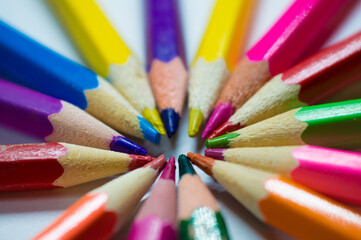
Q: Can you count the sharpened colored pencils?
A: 14